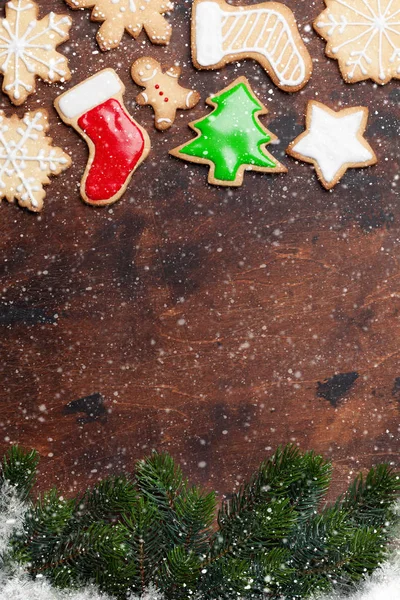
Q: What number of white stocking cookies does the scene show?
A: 1